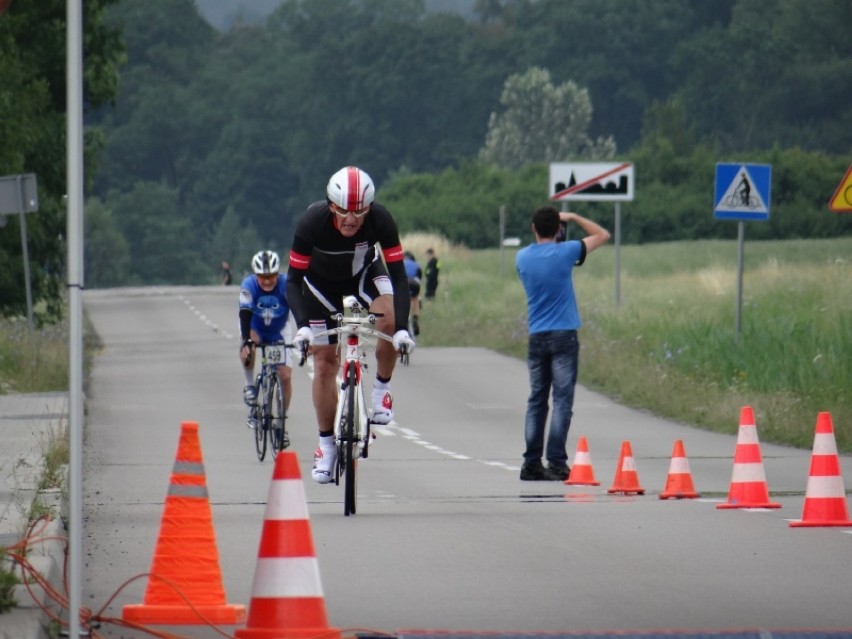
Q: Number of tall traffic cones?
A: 4